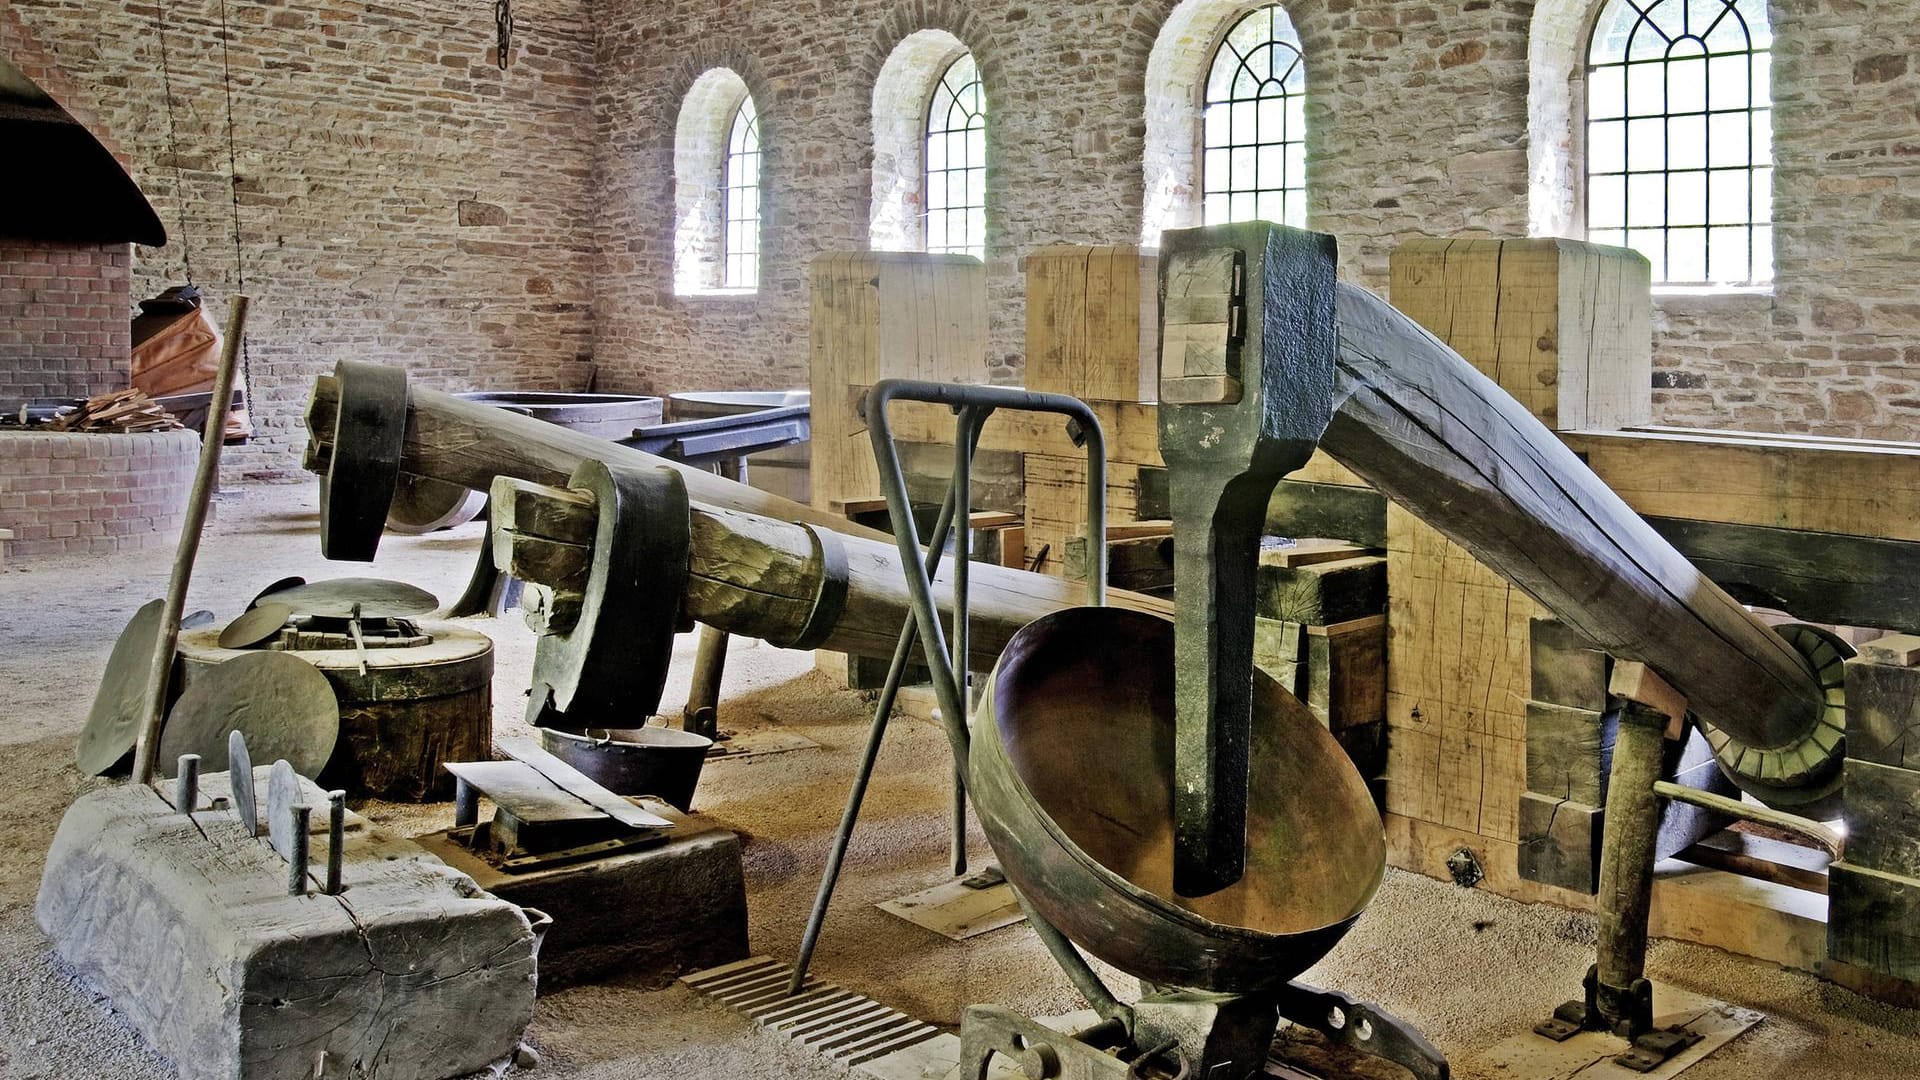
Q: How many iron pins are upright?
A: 3